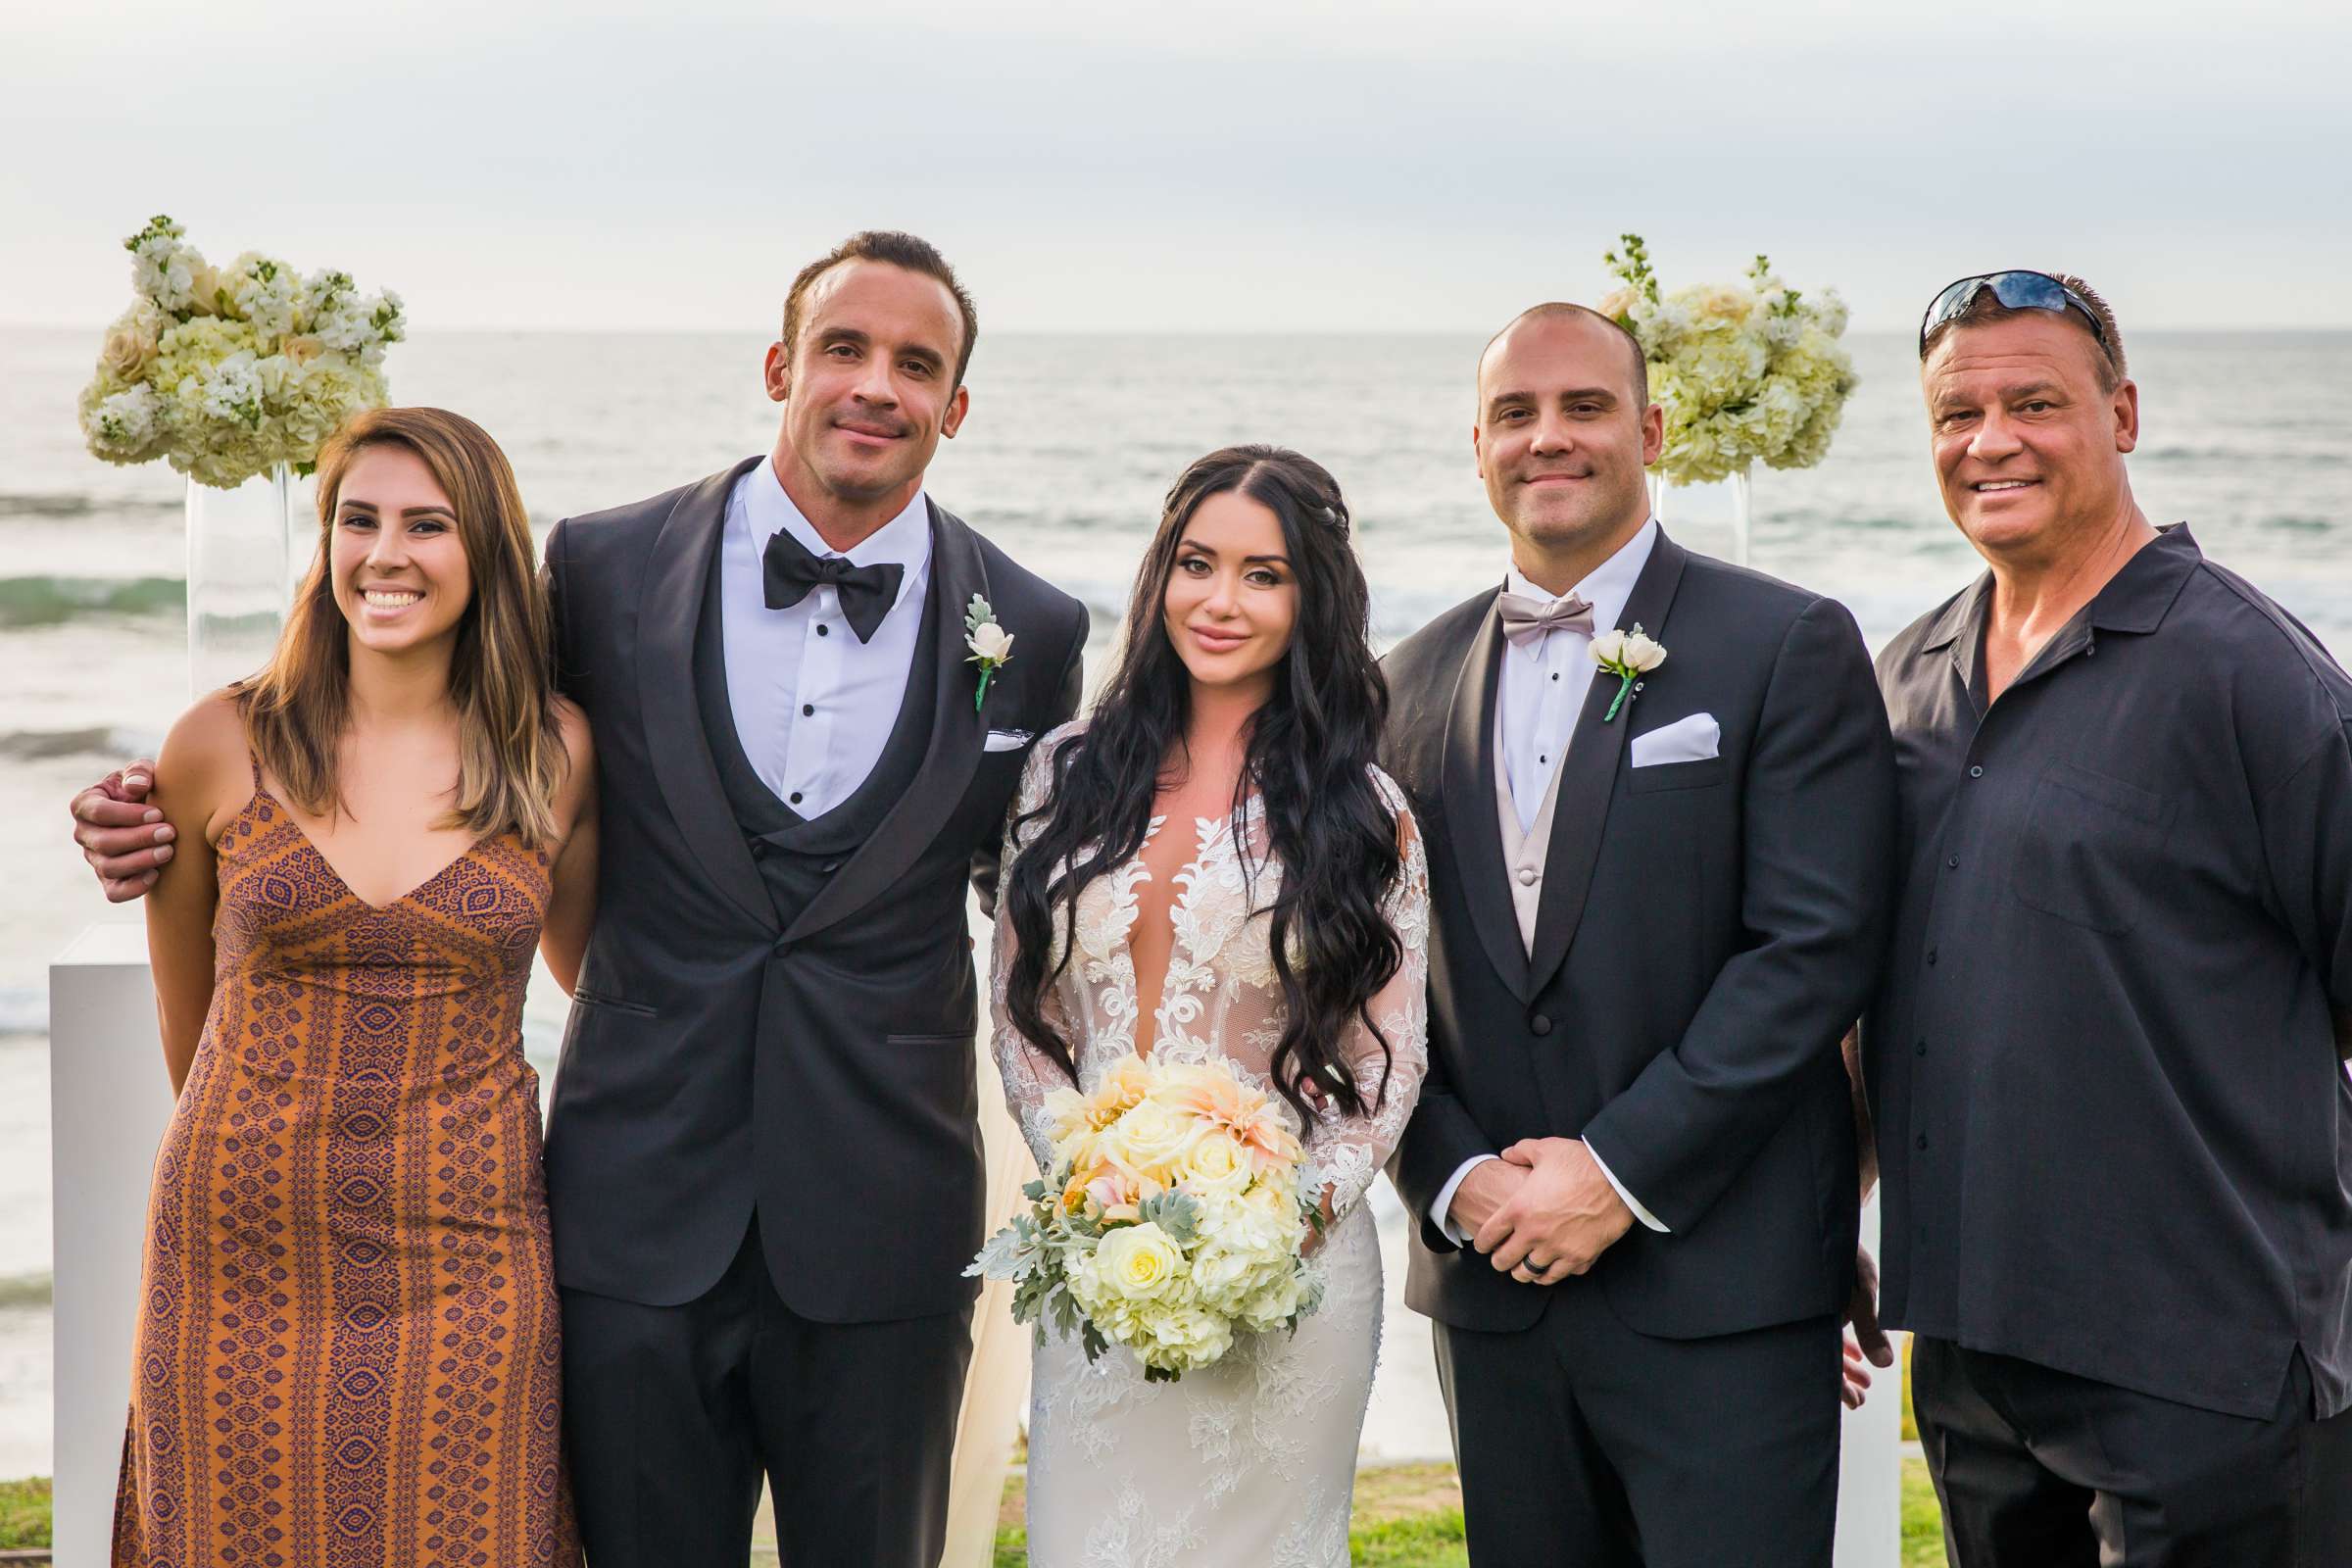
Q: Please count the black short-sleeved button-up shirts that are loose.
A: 1